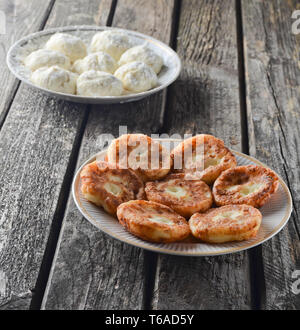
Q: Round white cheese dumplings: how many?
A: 8